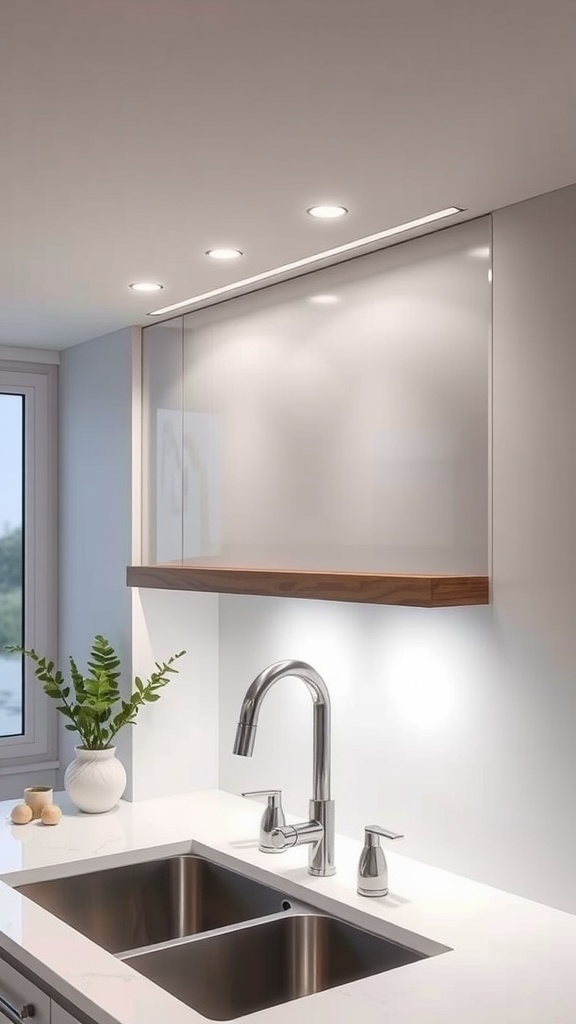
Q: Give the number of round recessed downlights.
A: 3